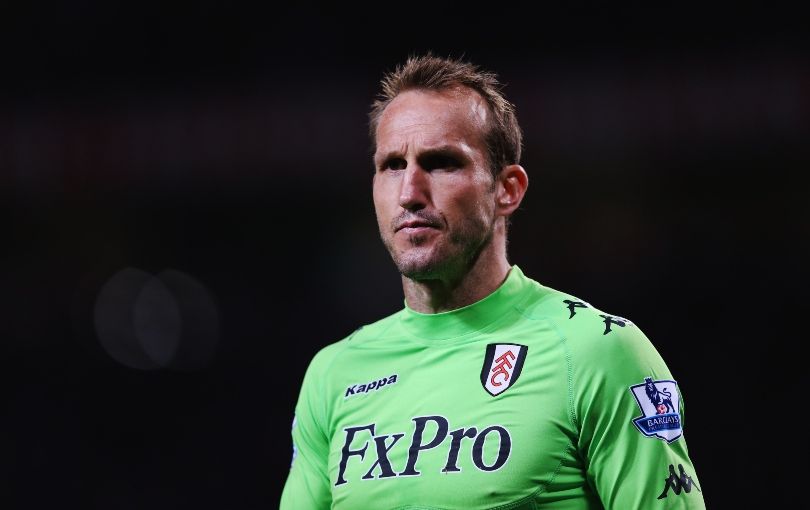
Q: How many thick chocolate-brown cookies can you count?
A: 0